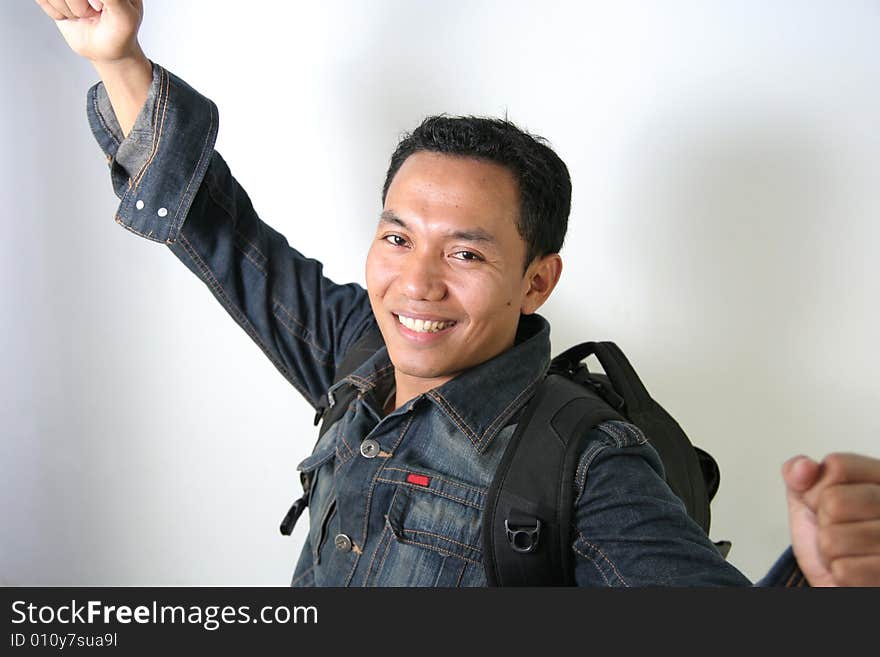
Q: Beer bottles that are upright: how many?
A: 0